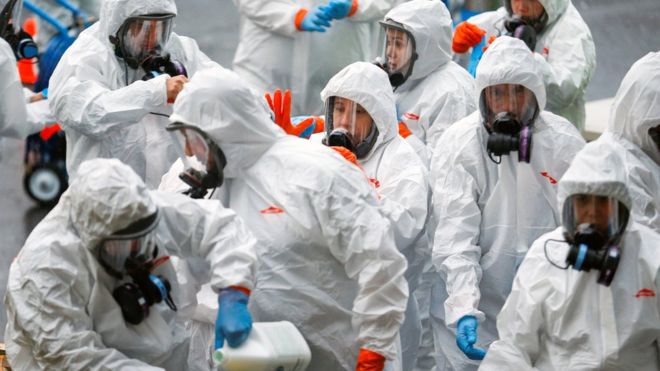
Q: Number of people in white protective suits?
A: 11